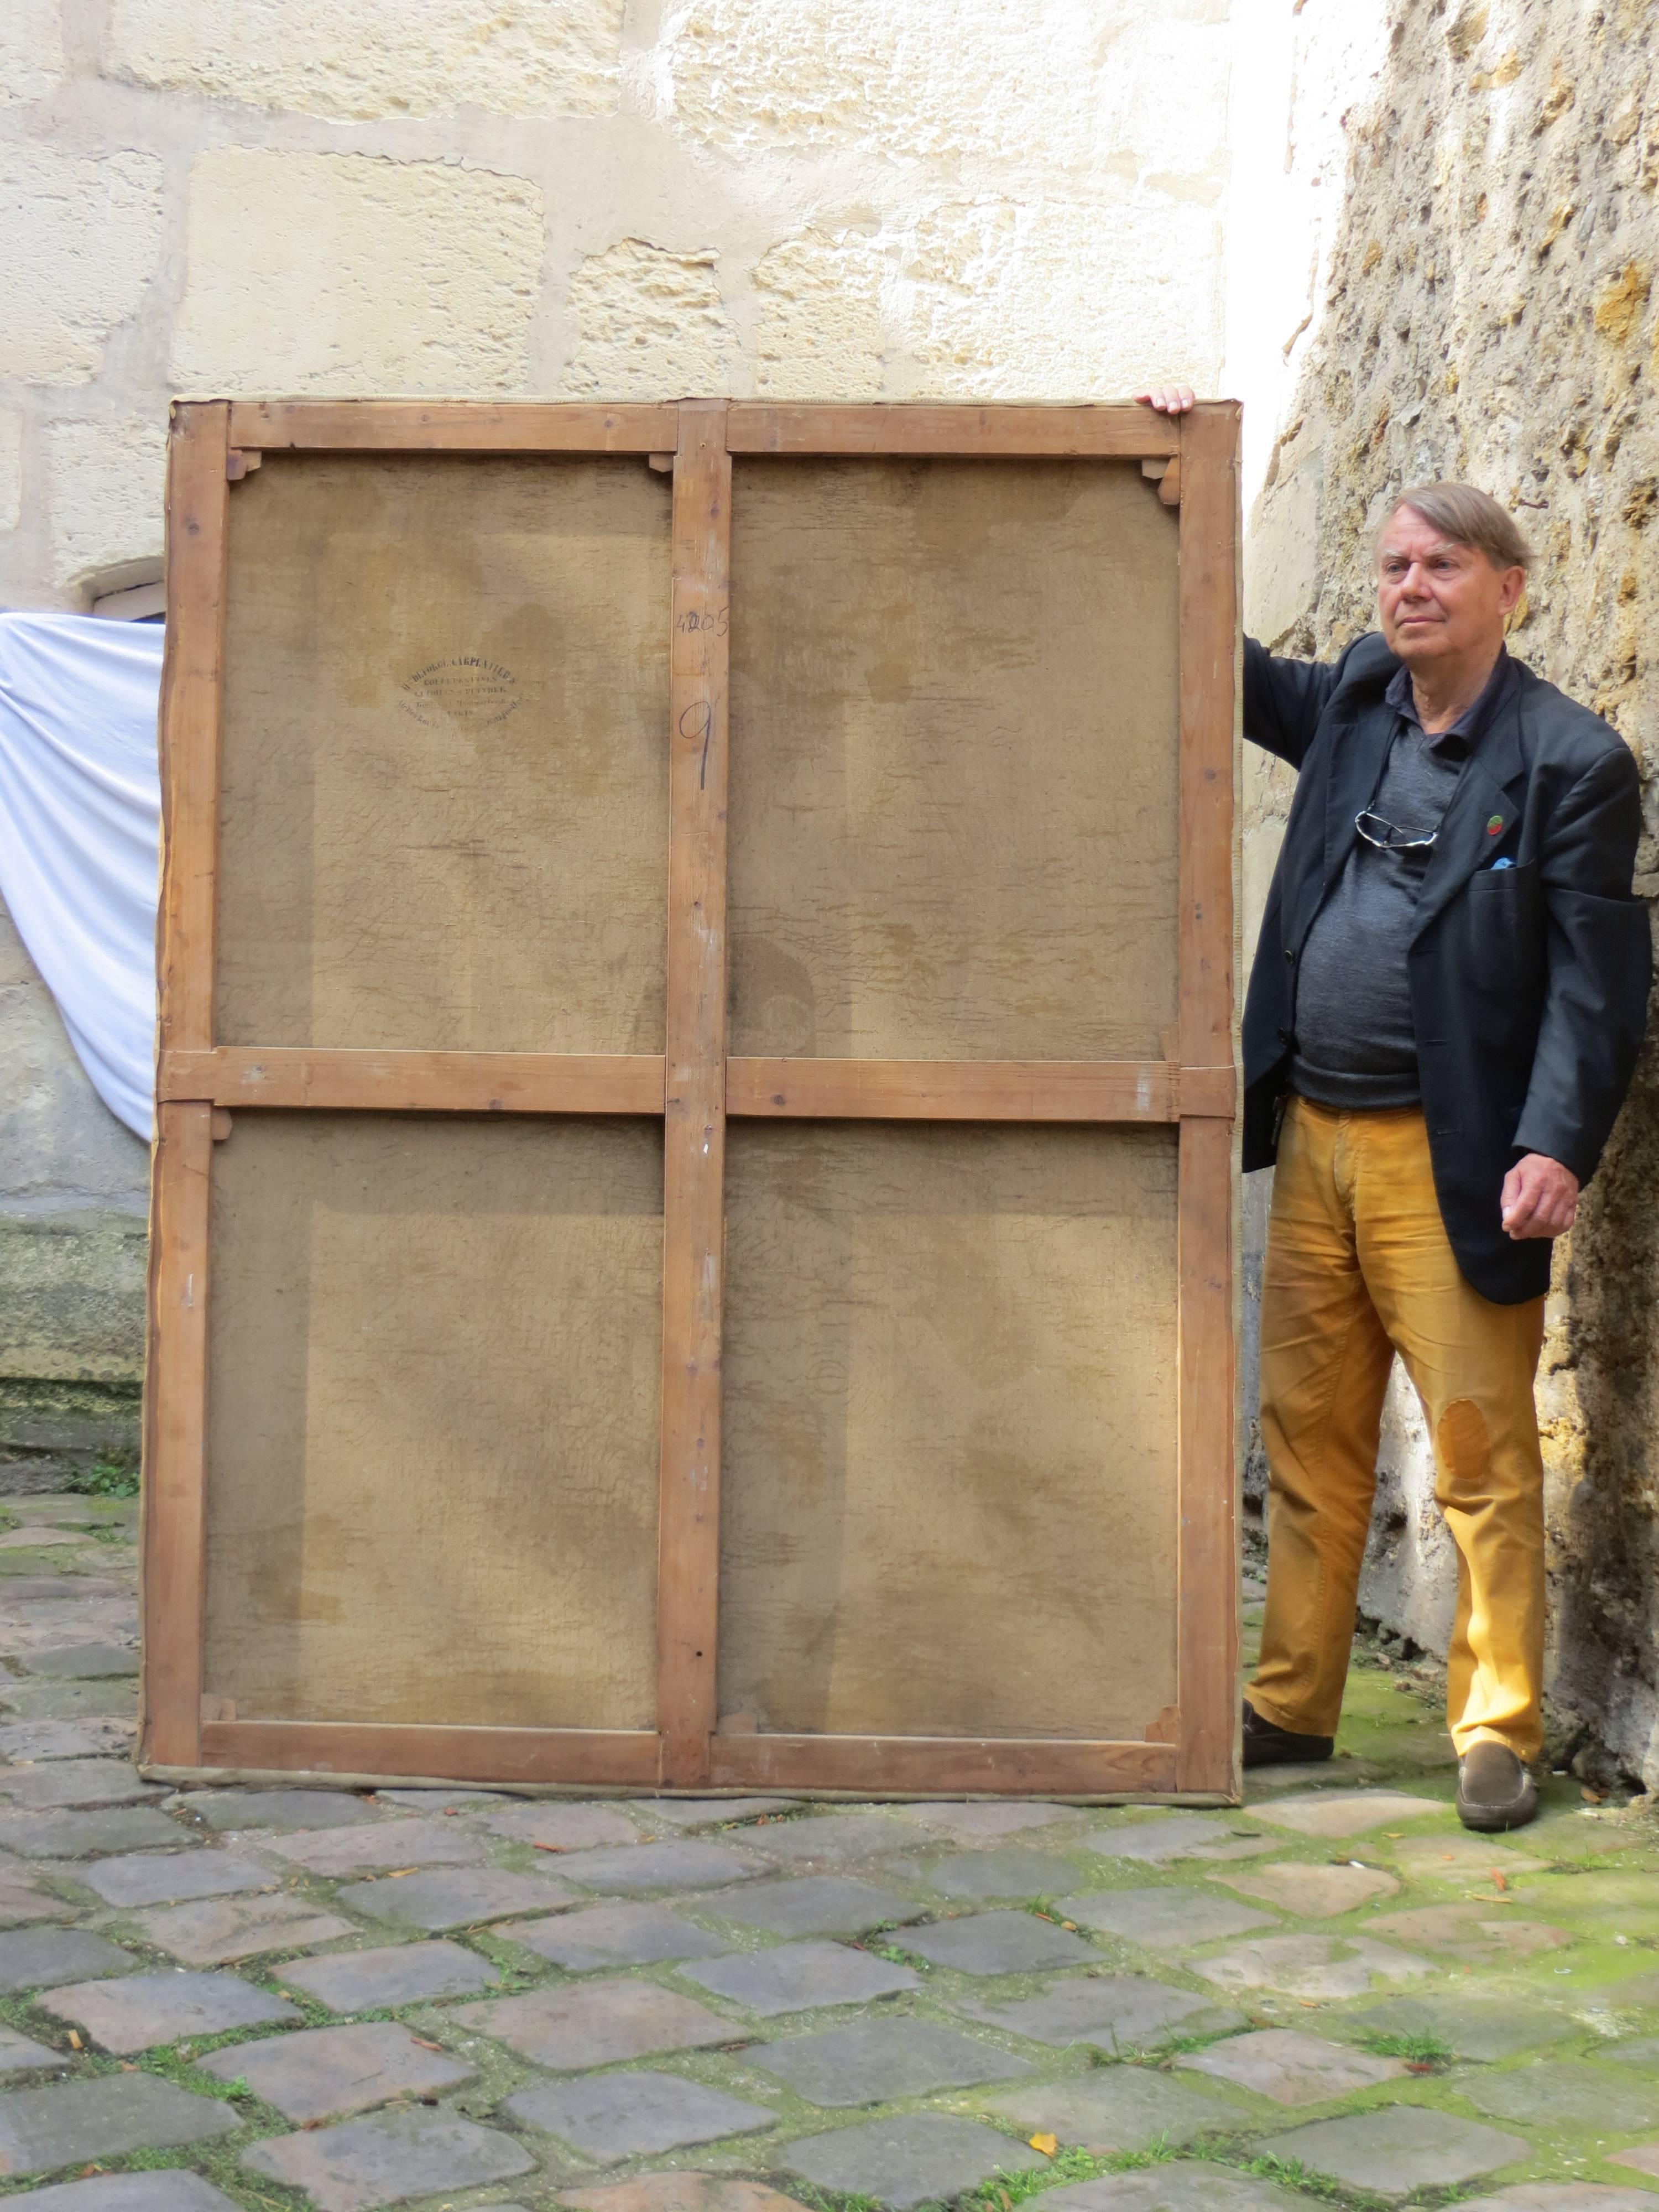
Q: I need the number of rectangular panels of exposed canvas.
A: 4